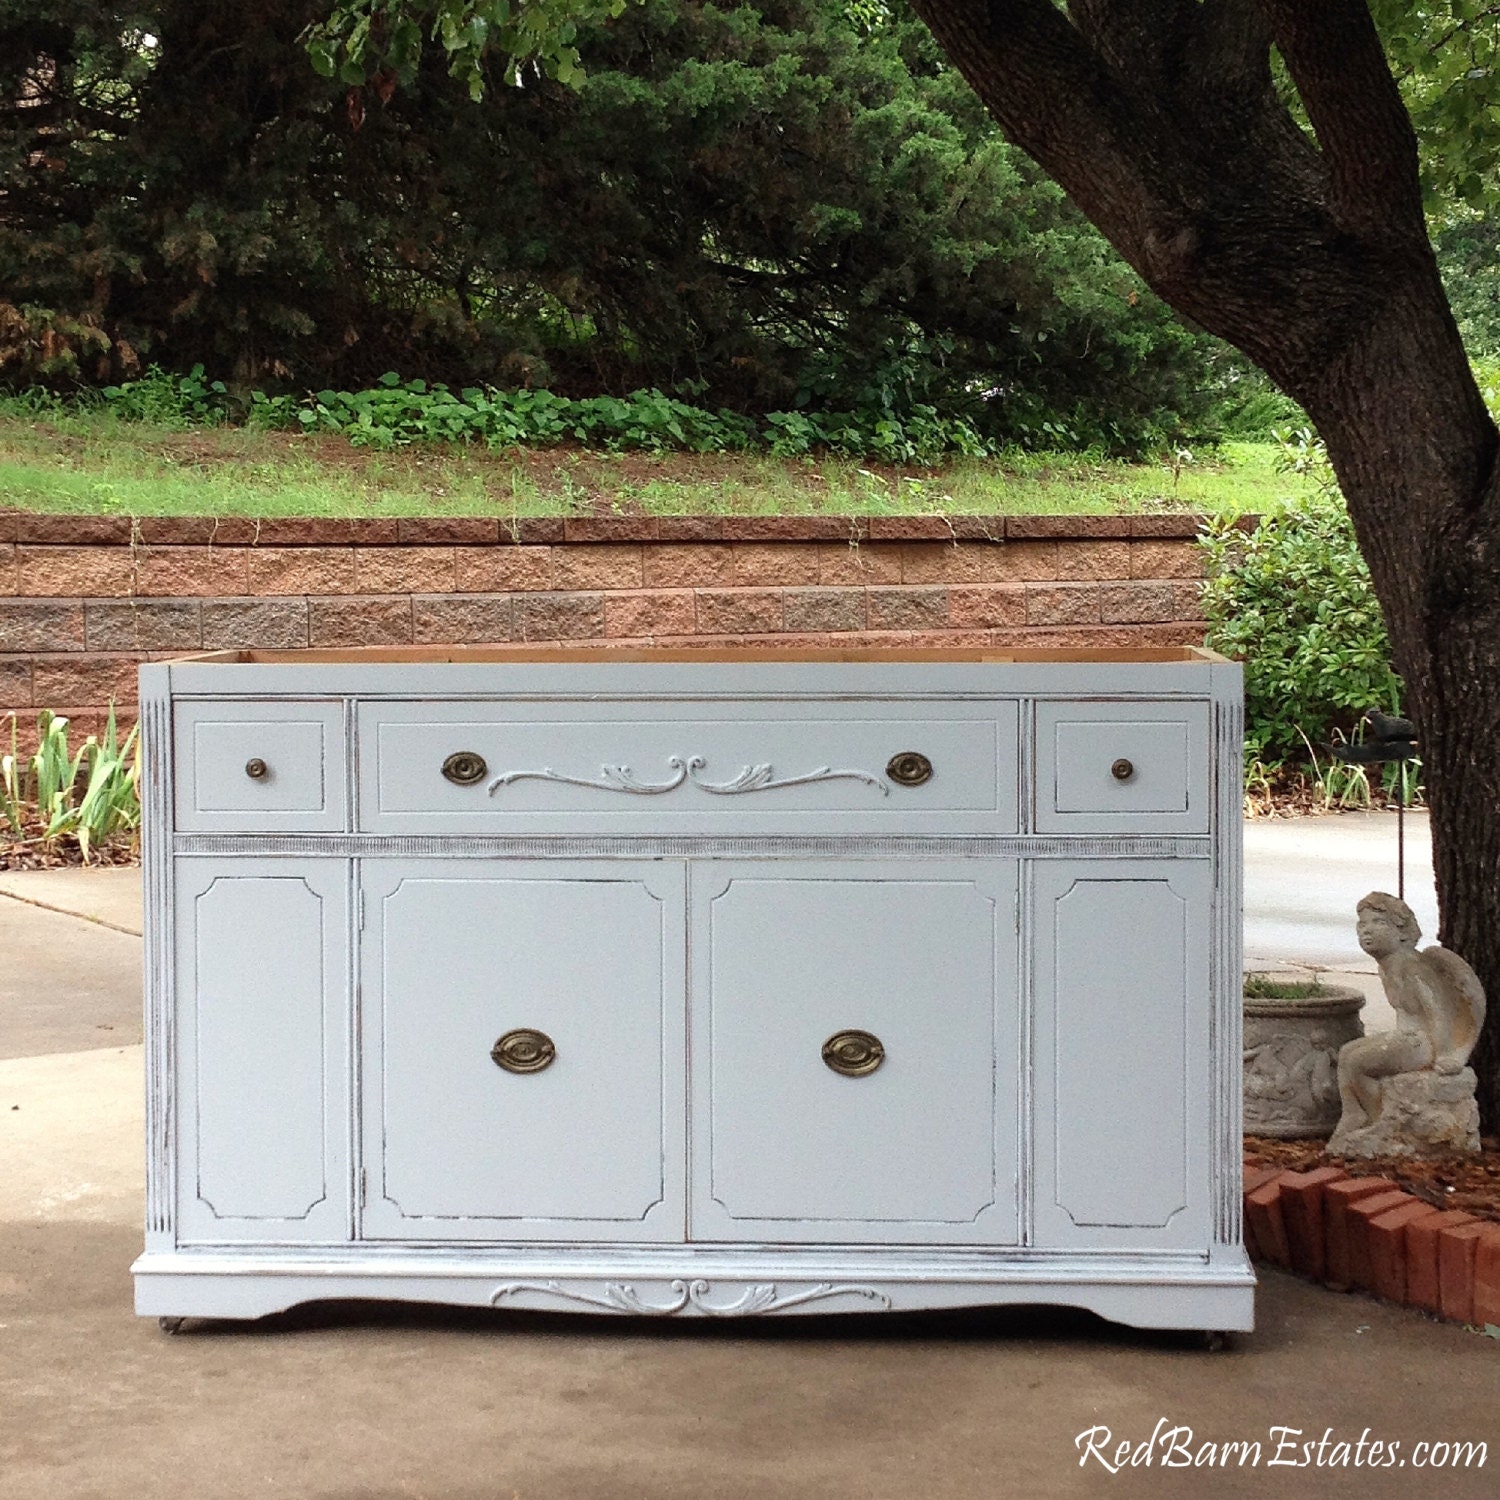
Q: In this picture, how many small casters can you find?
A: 2